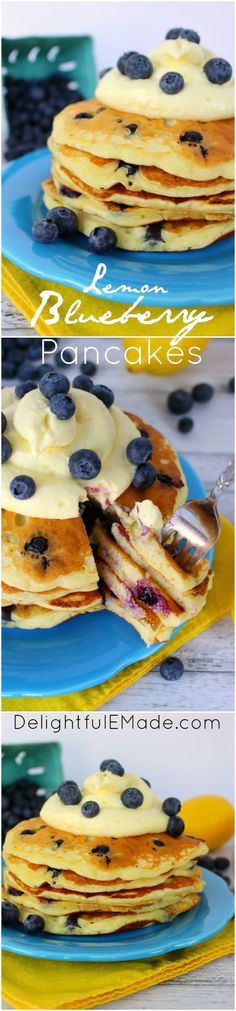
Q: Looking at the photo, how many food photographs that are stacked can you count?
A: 3